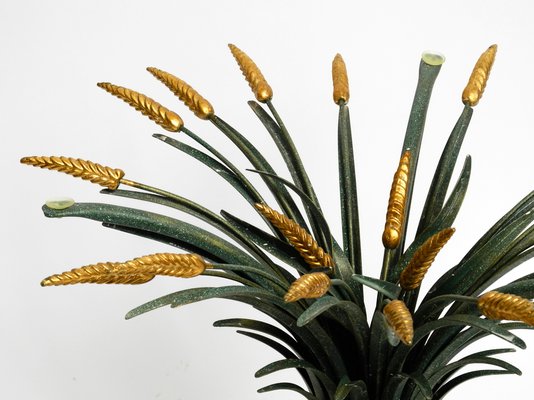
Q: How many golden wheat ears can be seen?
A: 14